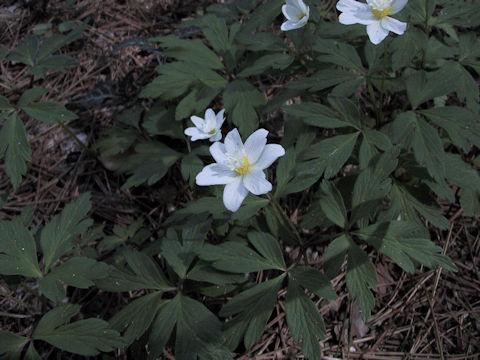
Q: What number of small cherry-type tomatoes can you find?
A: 0